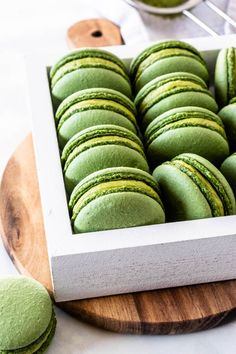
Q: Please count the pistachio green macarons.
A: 12